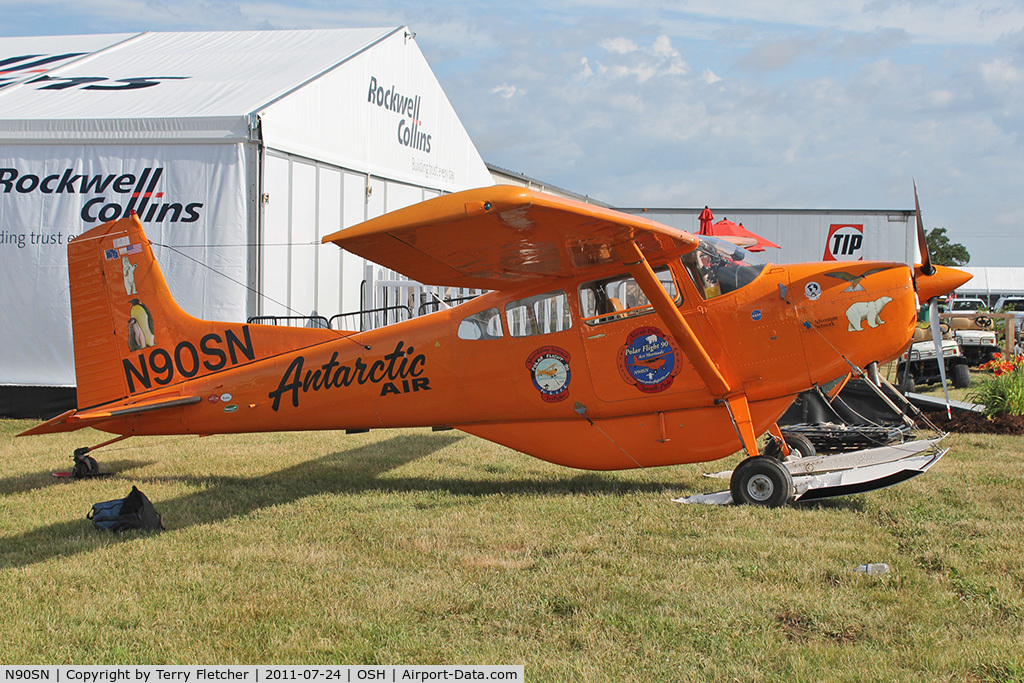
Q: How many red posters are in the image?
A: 1